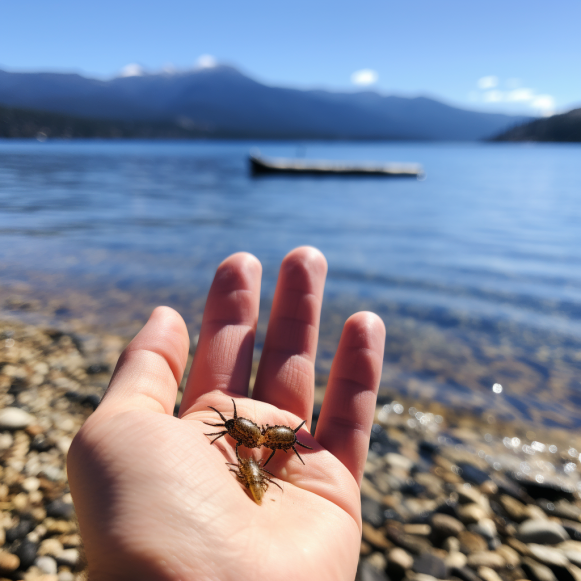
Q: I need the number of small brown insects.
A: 3